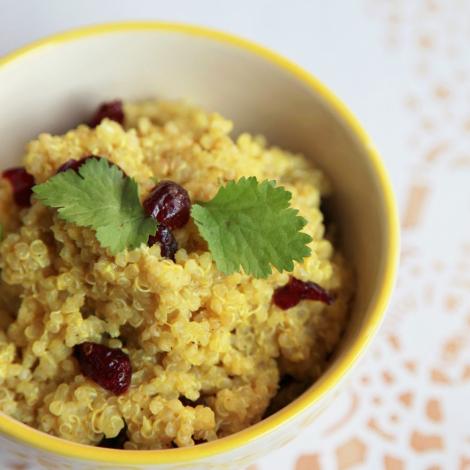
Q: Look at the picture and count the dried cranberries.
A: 7